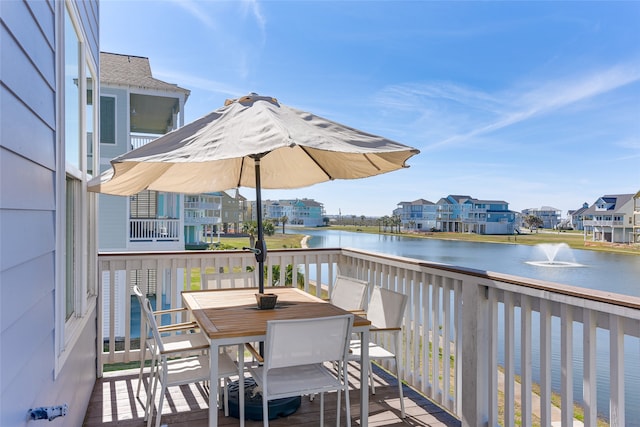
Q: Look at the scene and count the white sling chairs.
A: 6